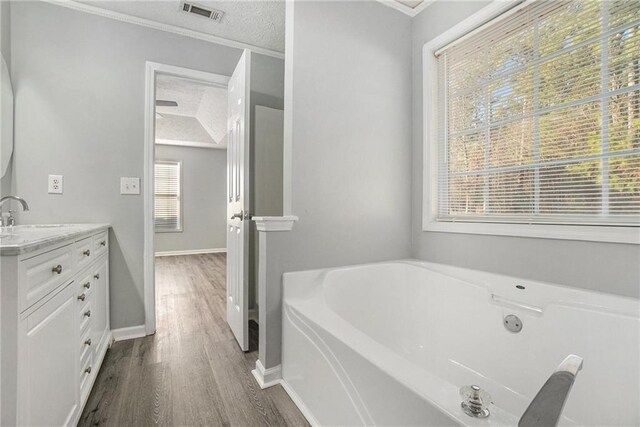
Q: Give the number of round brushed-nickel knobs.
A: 9